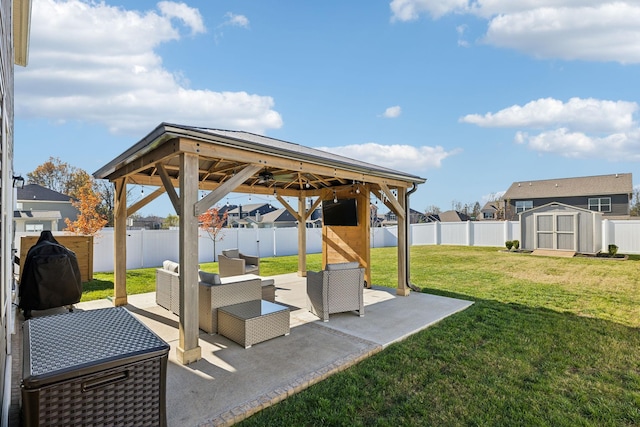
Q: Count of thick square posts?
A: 4